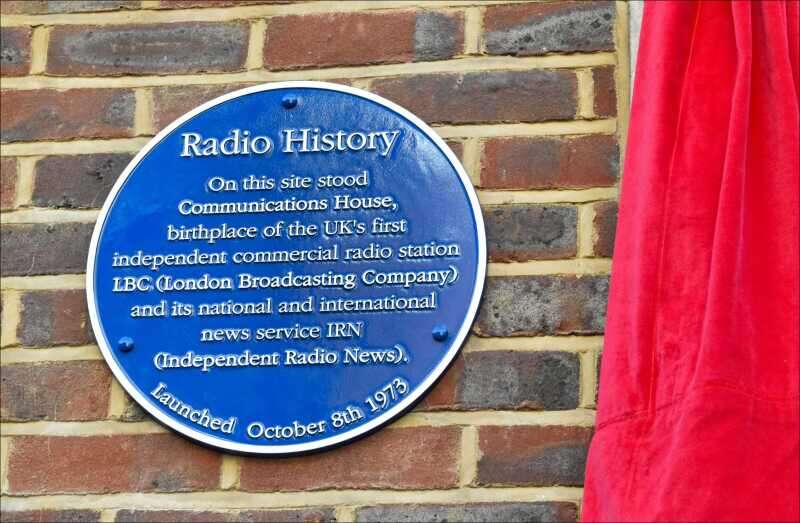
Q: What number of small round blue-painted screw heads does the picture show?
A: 3